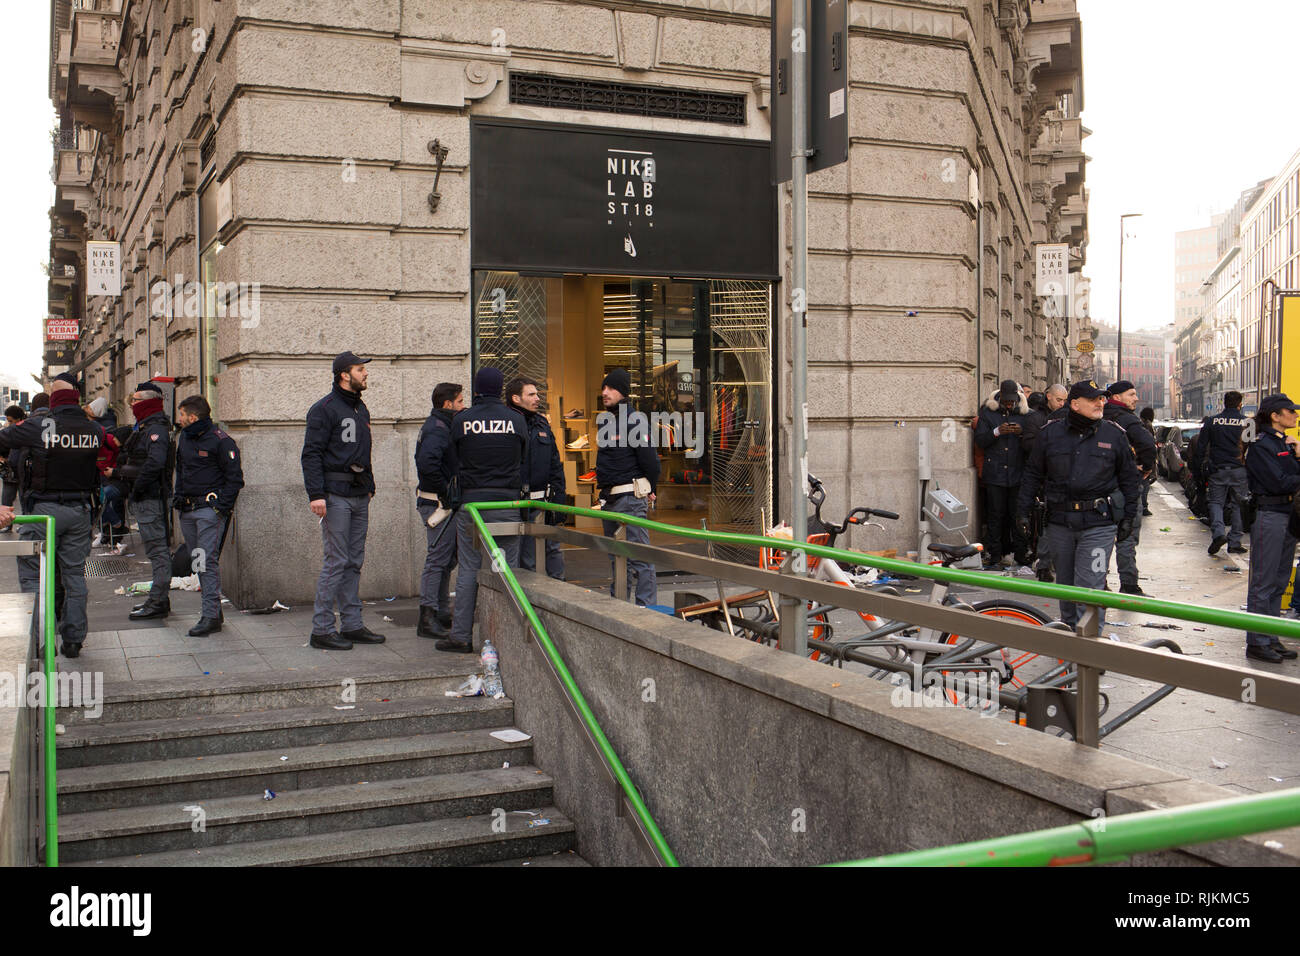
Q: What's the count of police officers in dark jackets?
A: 12